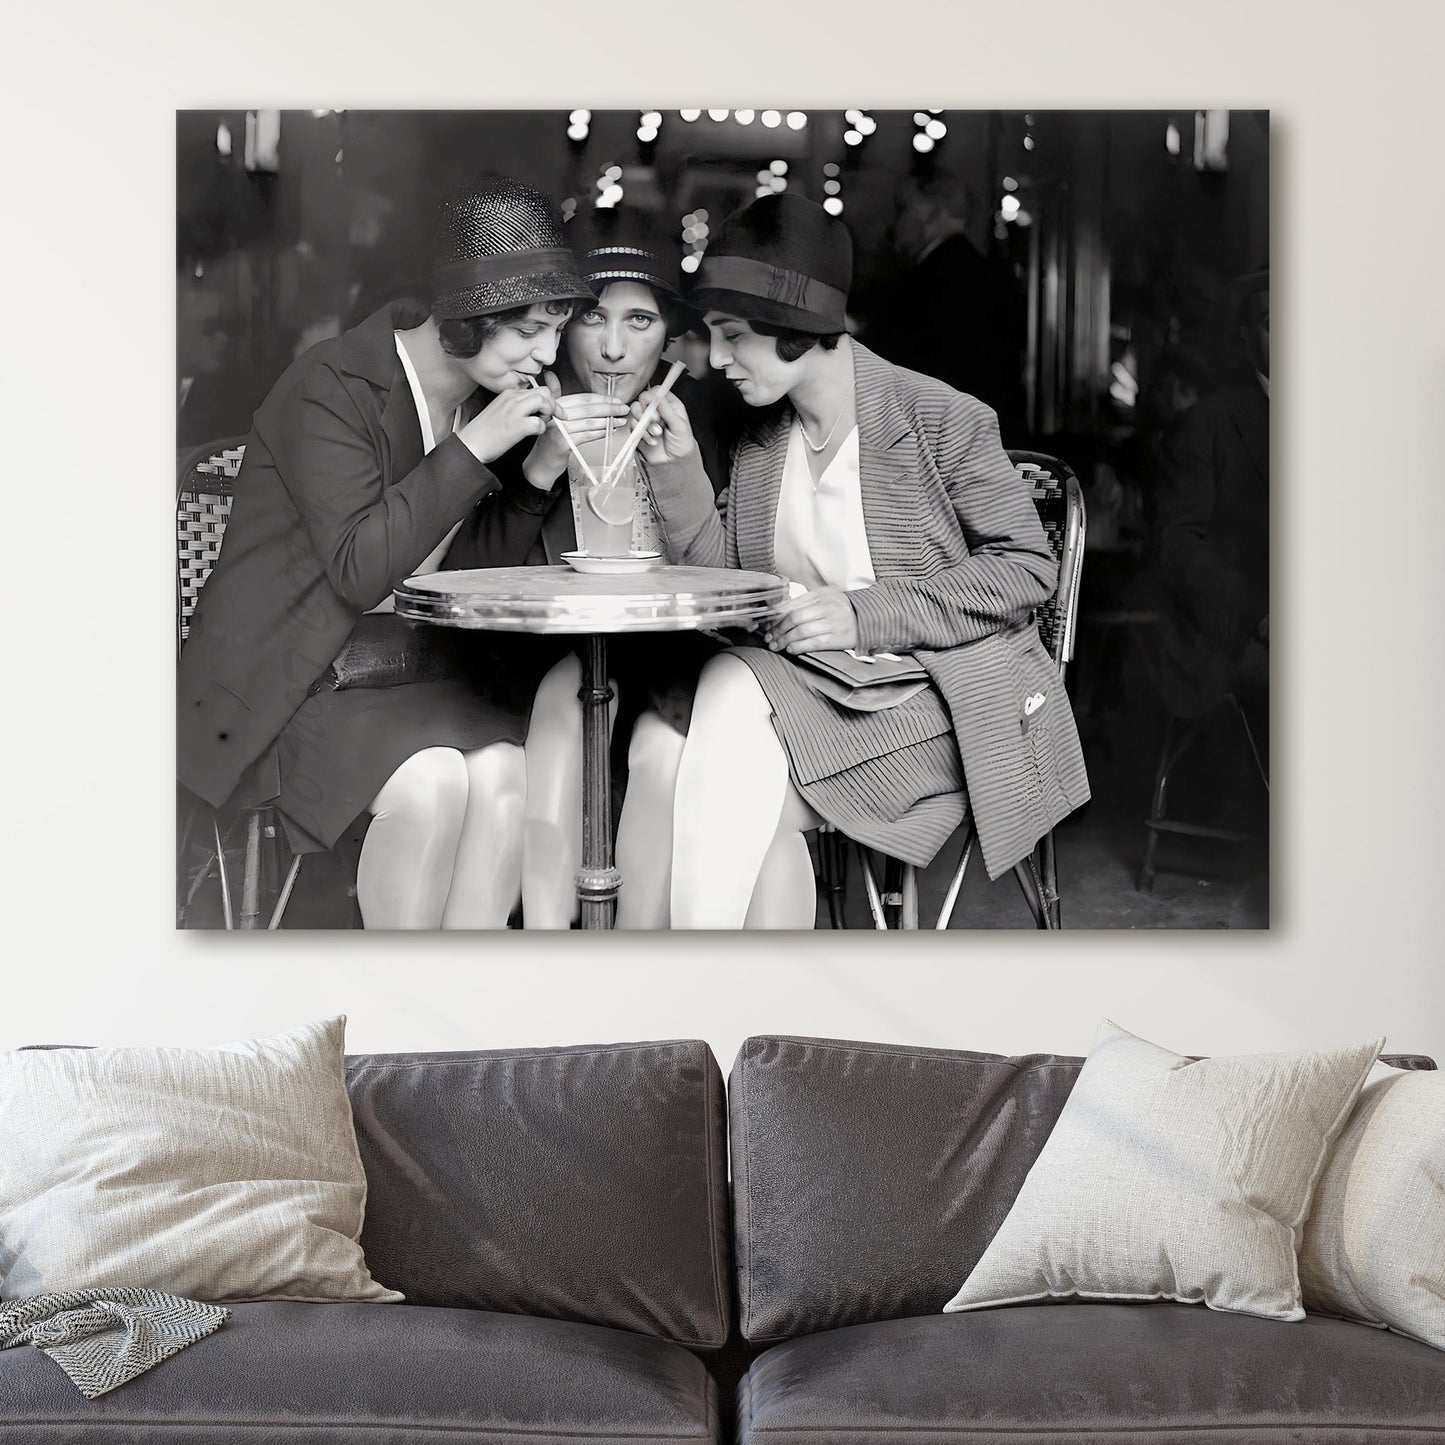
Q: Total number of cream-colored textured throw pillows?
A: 3